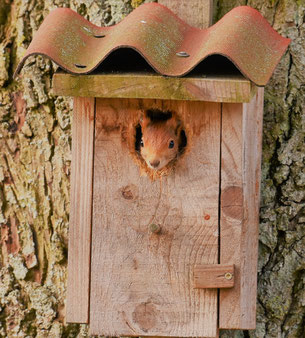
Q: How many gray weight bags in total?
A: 0